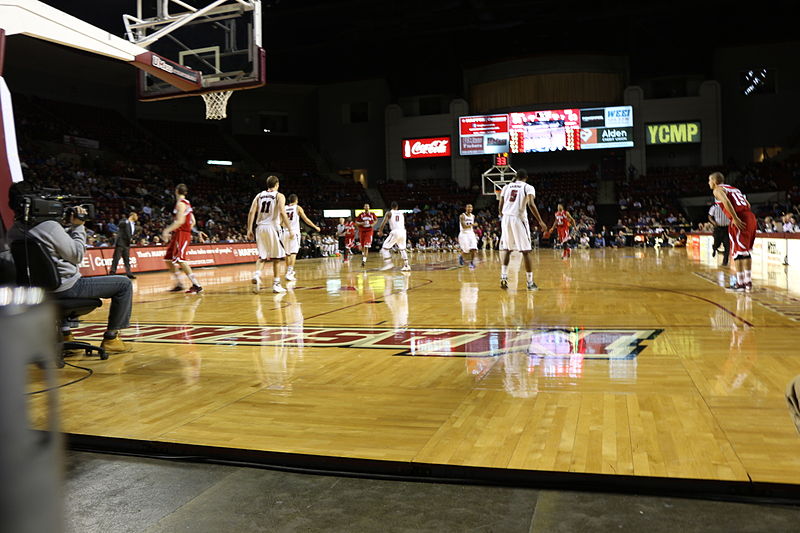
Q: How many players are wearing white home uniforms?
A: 5